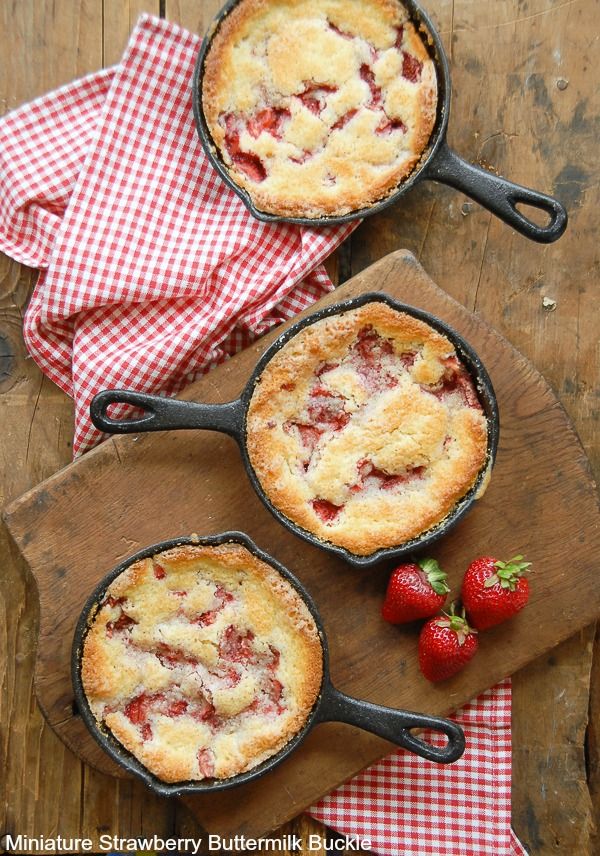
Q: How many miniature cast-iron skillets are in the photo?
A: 3